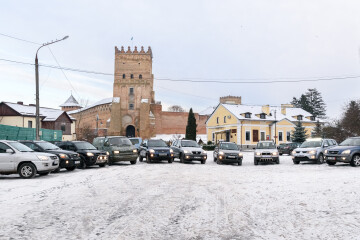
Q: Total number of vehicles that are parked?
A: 12